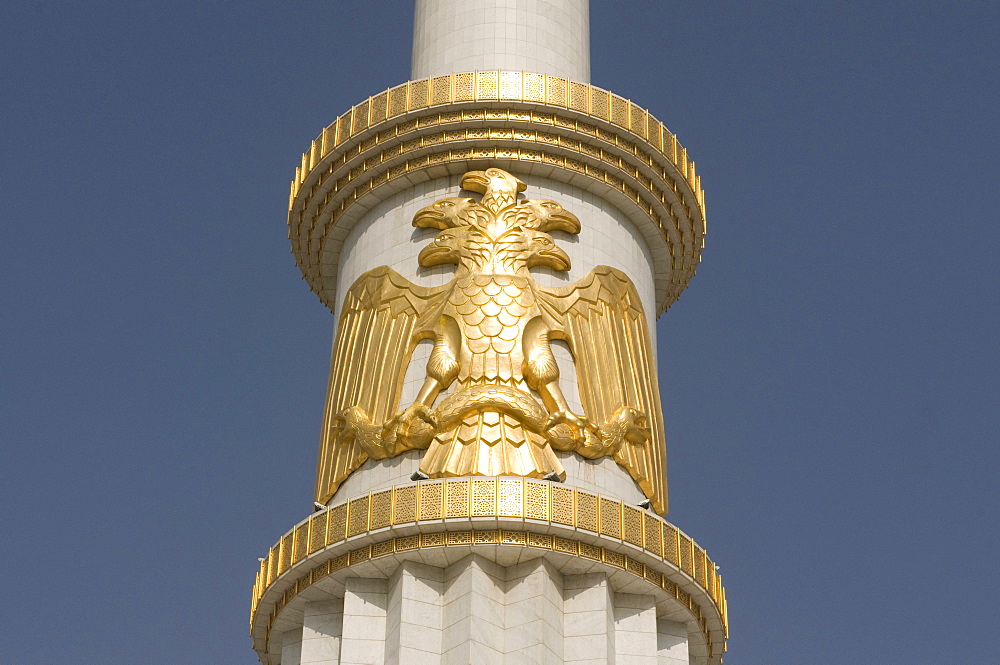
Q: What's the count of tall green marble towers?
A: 0